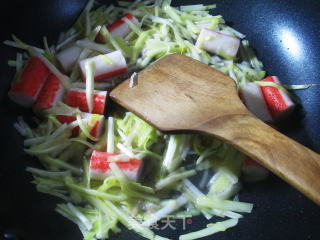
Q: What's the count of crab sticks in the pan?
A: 12